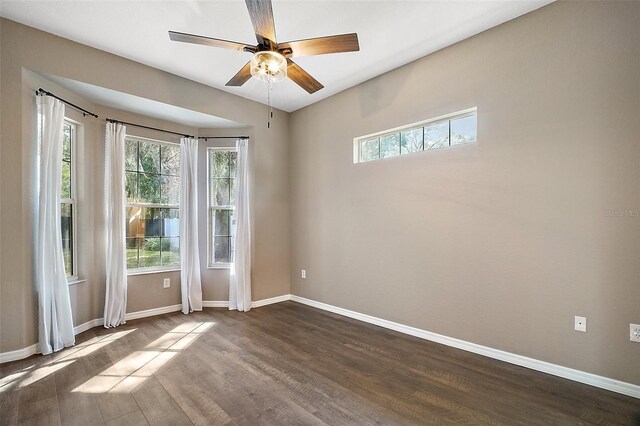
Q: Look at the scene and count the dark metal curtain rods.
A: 3